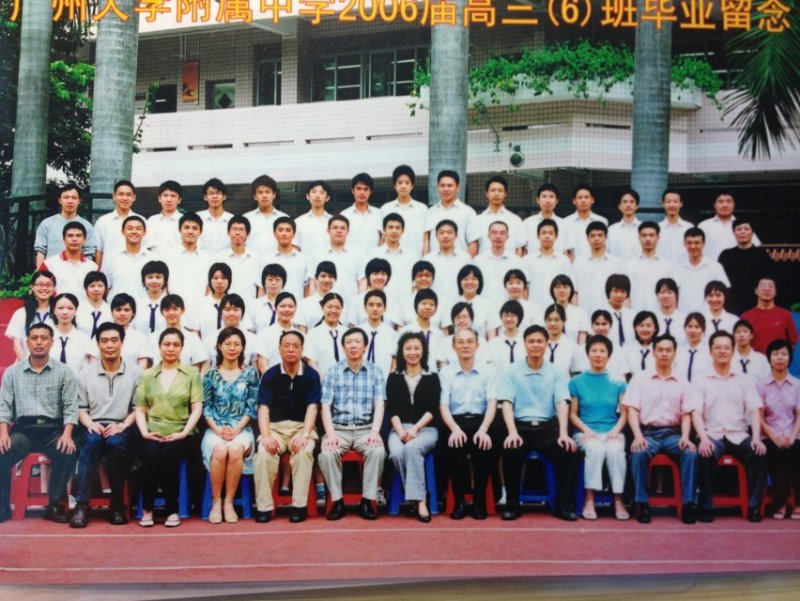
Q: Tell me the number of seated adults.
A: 13